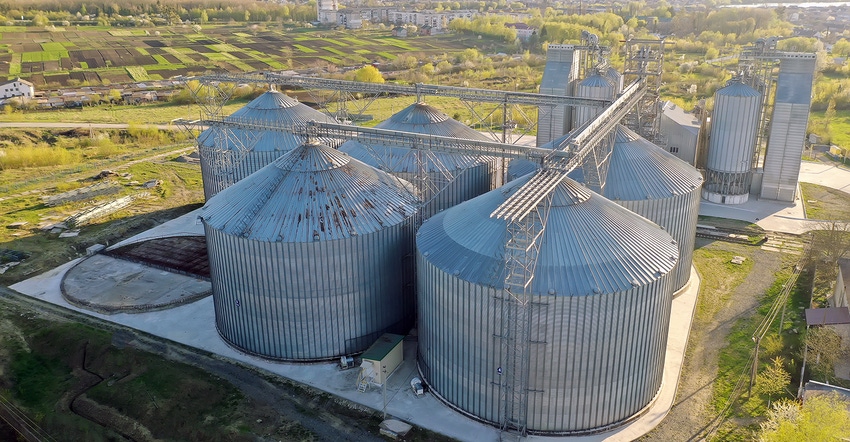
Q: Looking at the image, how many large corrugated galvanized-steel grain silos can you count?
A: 5